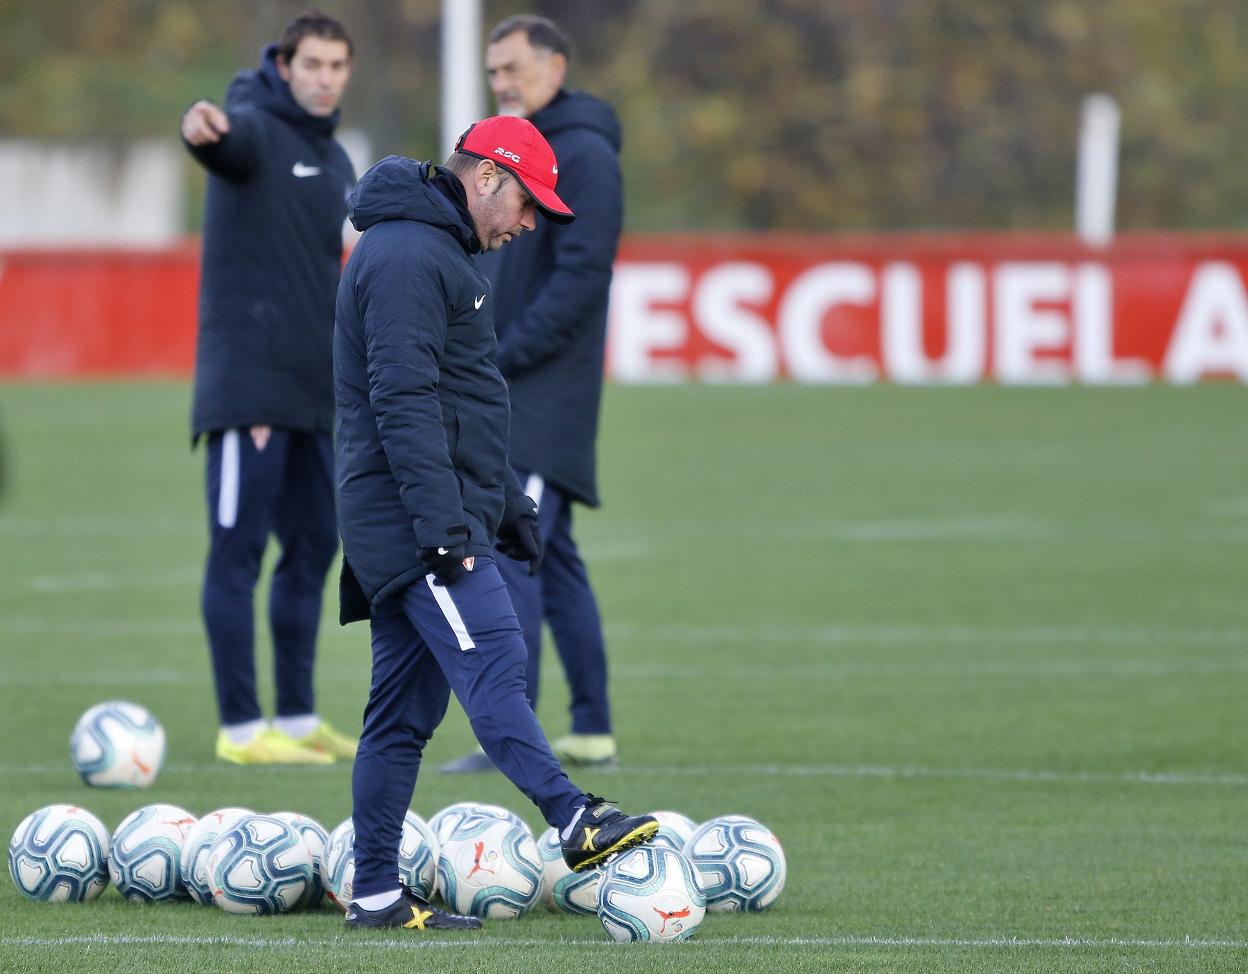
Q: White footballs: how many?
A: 13